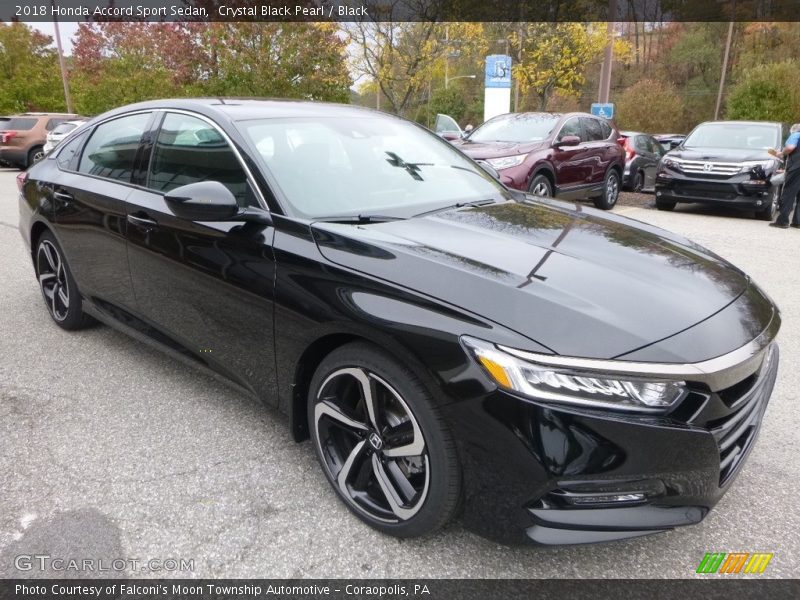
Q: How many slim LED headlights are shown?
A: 1